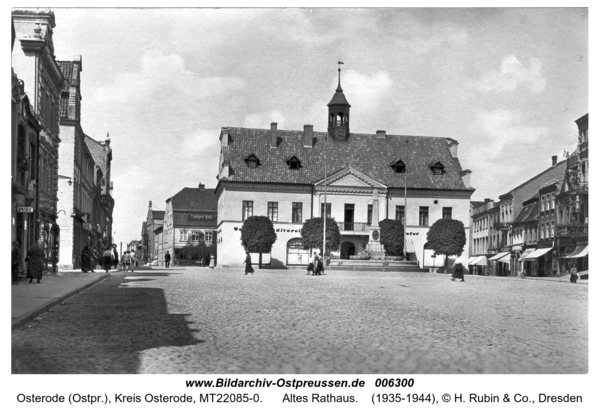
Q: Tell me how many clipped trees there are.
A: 4